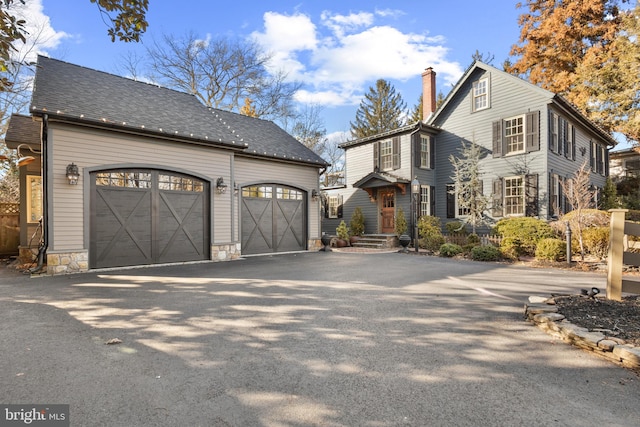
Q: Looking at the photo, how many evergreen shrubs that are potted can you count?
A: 3